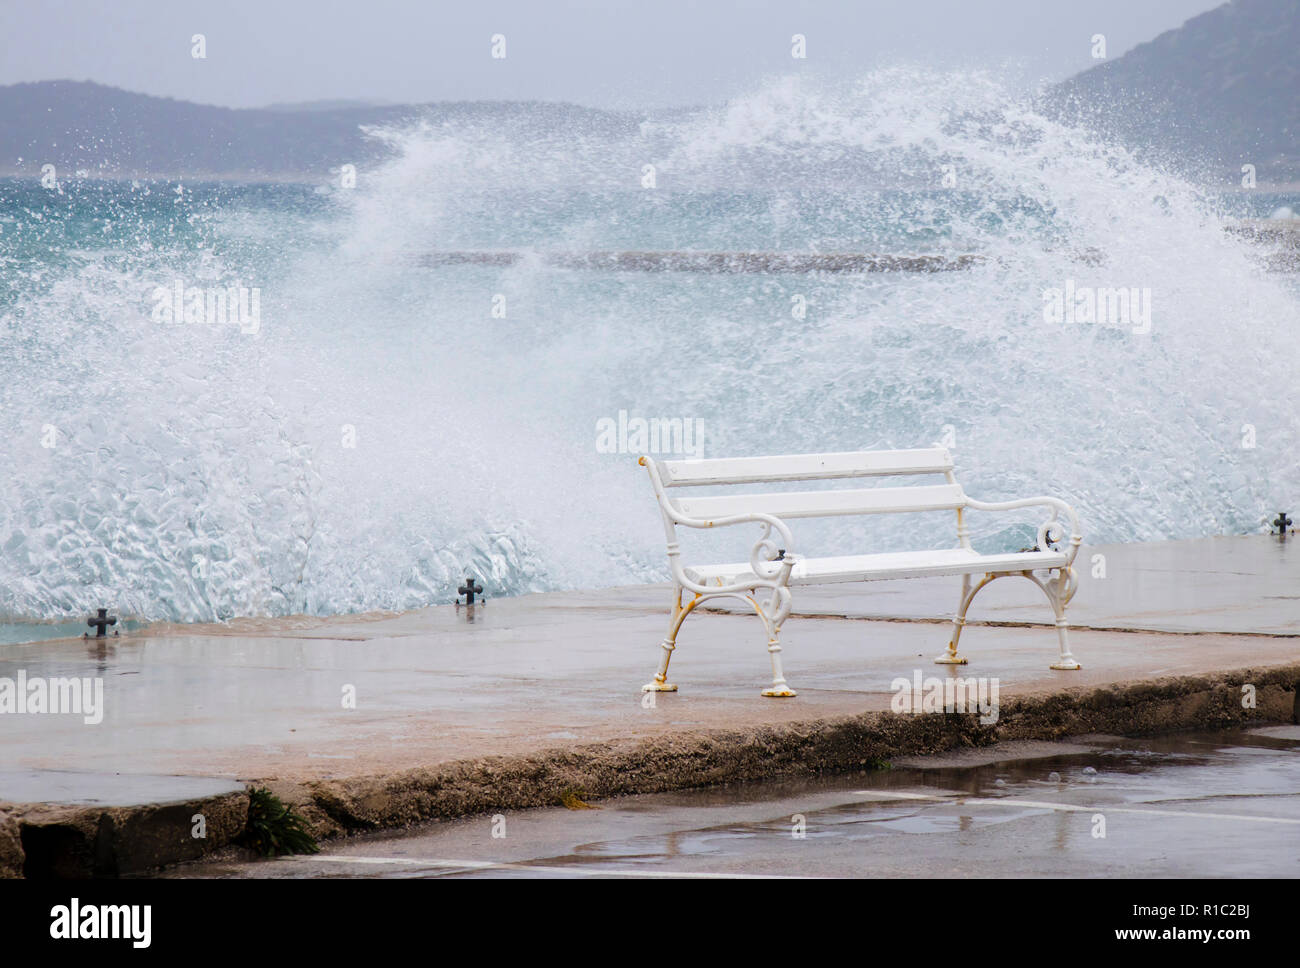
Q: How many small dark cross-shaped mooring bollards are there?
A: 3